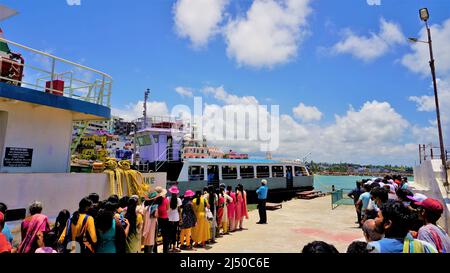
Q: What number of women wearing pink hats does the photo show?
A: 2